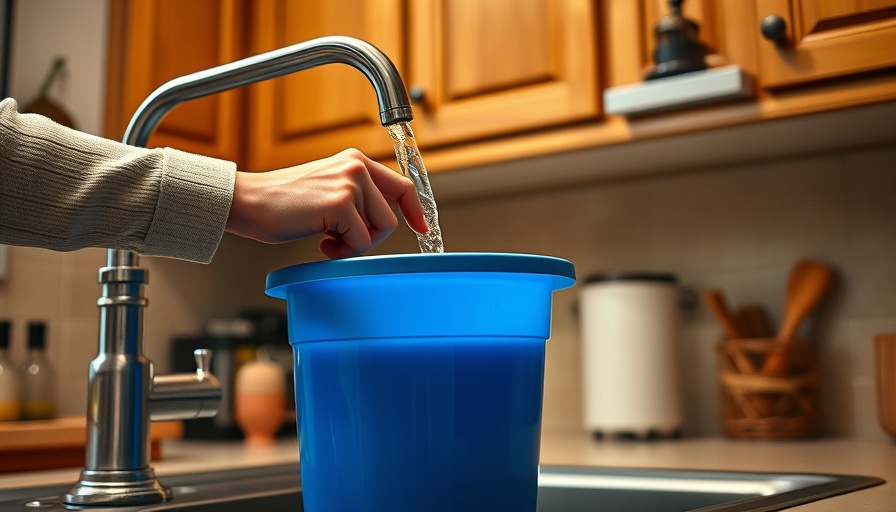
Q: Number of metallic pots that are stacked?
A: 0